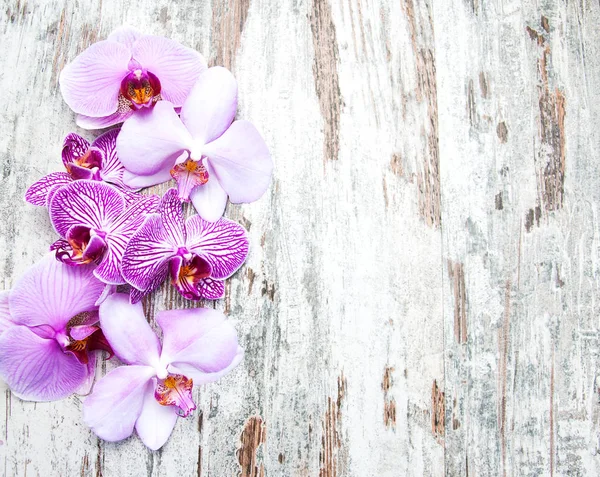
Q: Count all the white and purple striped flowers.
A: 3